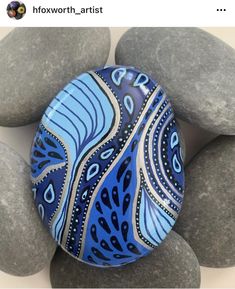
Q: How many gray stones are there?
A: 5